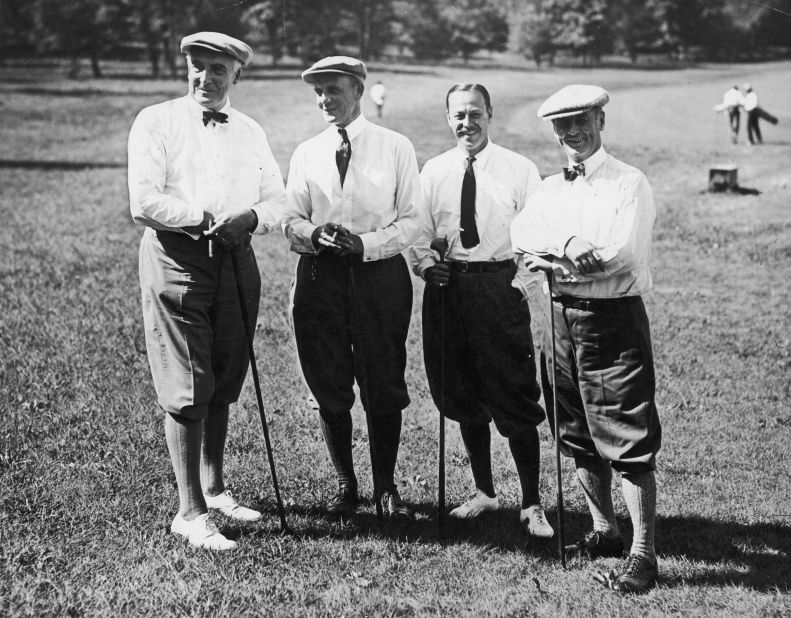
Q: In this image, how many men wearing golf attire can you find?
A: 4